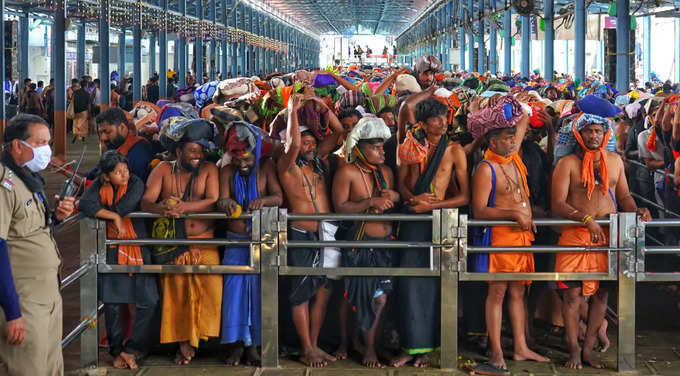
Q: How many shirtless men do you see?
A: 7